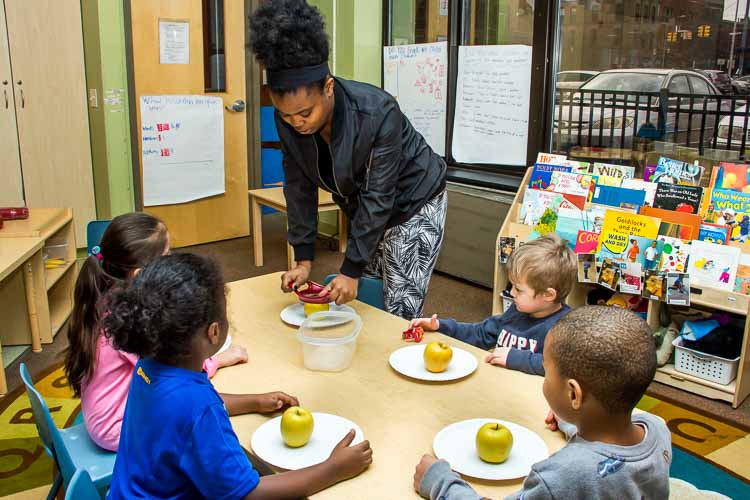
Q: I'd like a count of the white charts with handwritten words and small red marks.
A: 2